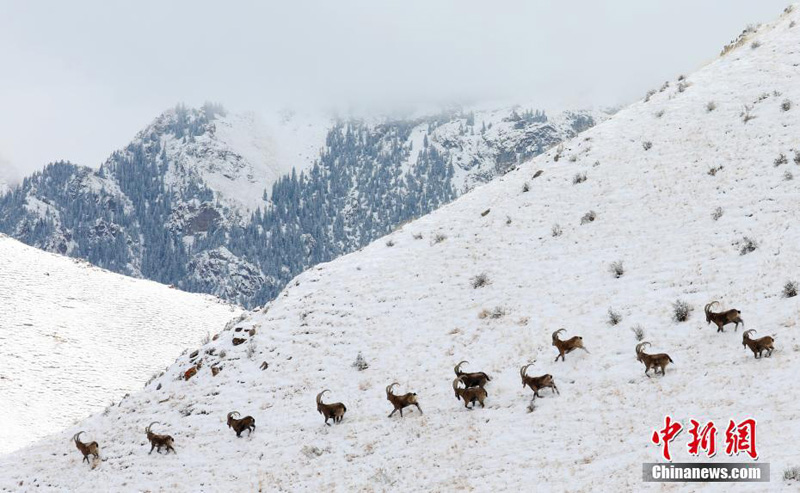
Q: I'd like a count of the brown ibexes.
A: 12